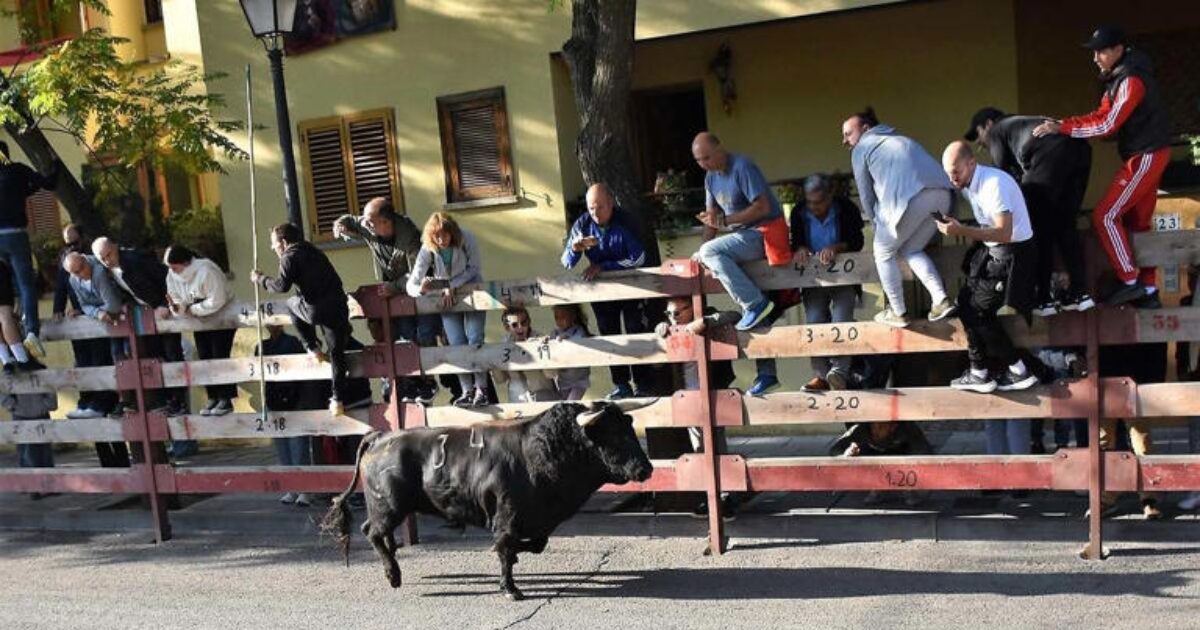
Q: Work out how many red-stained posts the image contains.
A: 4